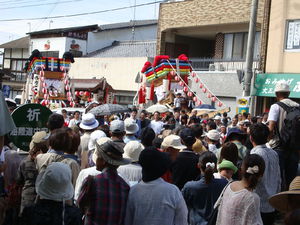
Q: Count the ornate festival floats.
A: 2